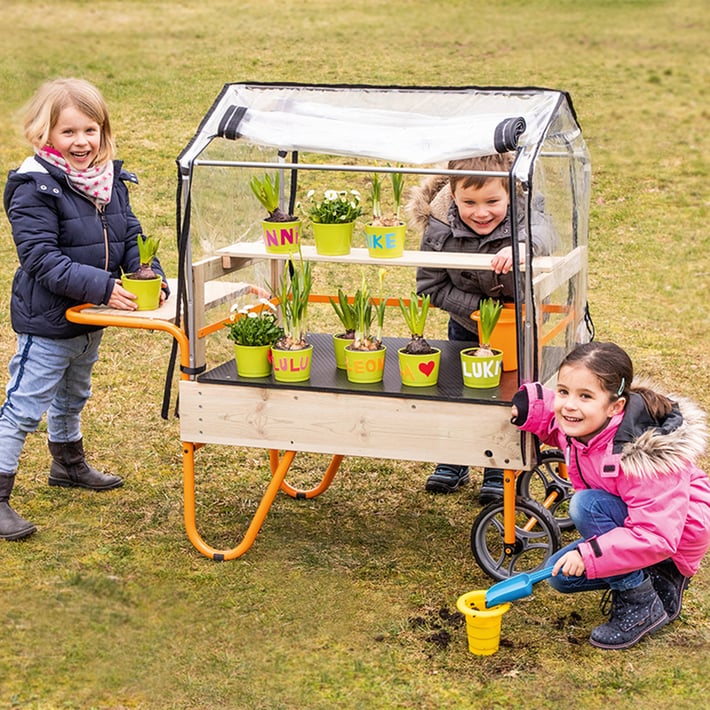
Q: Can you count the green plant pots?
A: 10